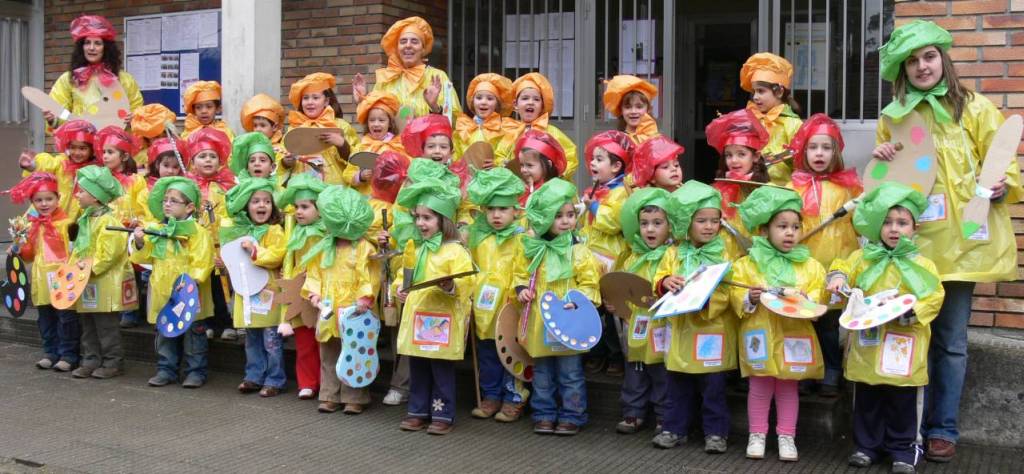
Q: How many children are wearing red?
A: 12